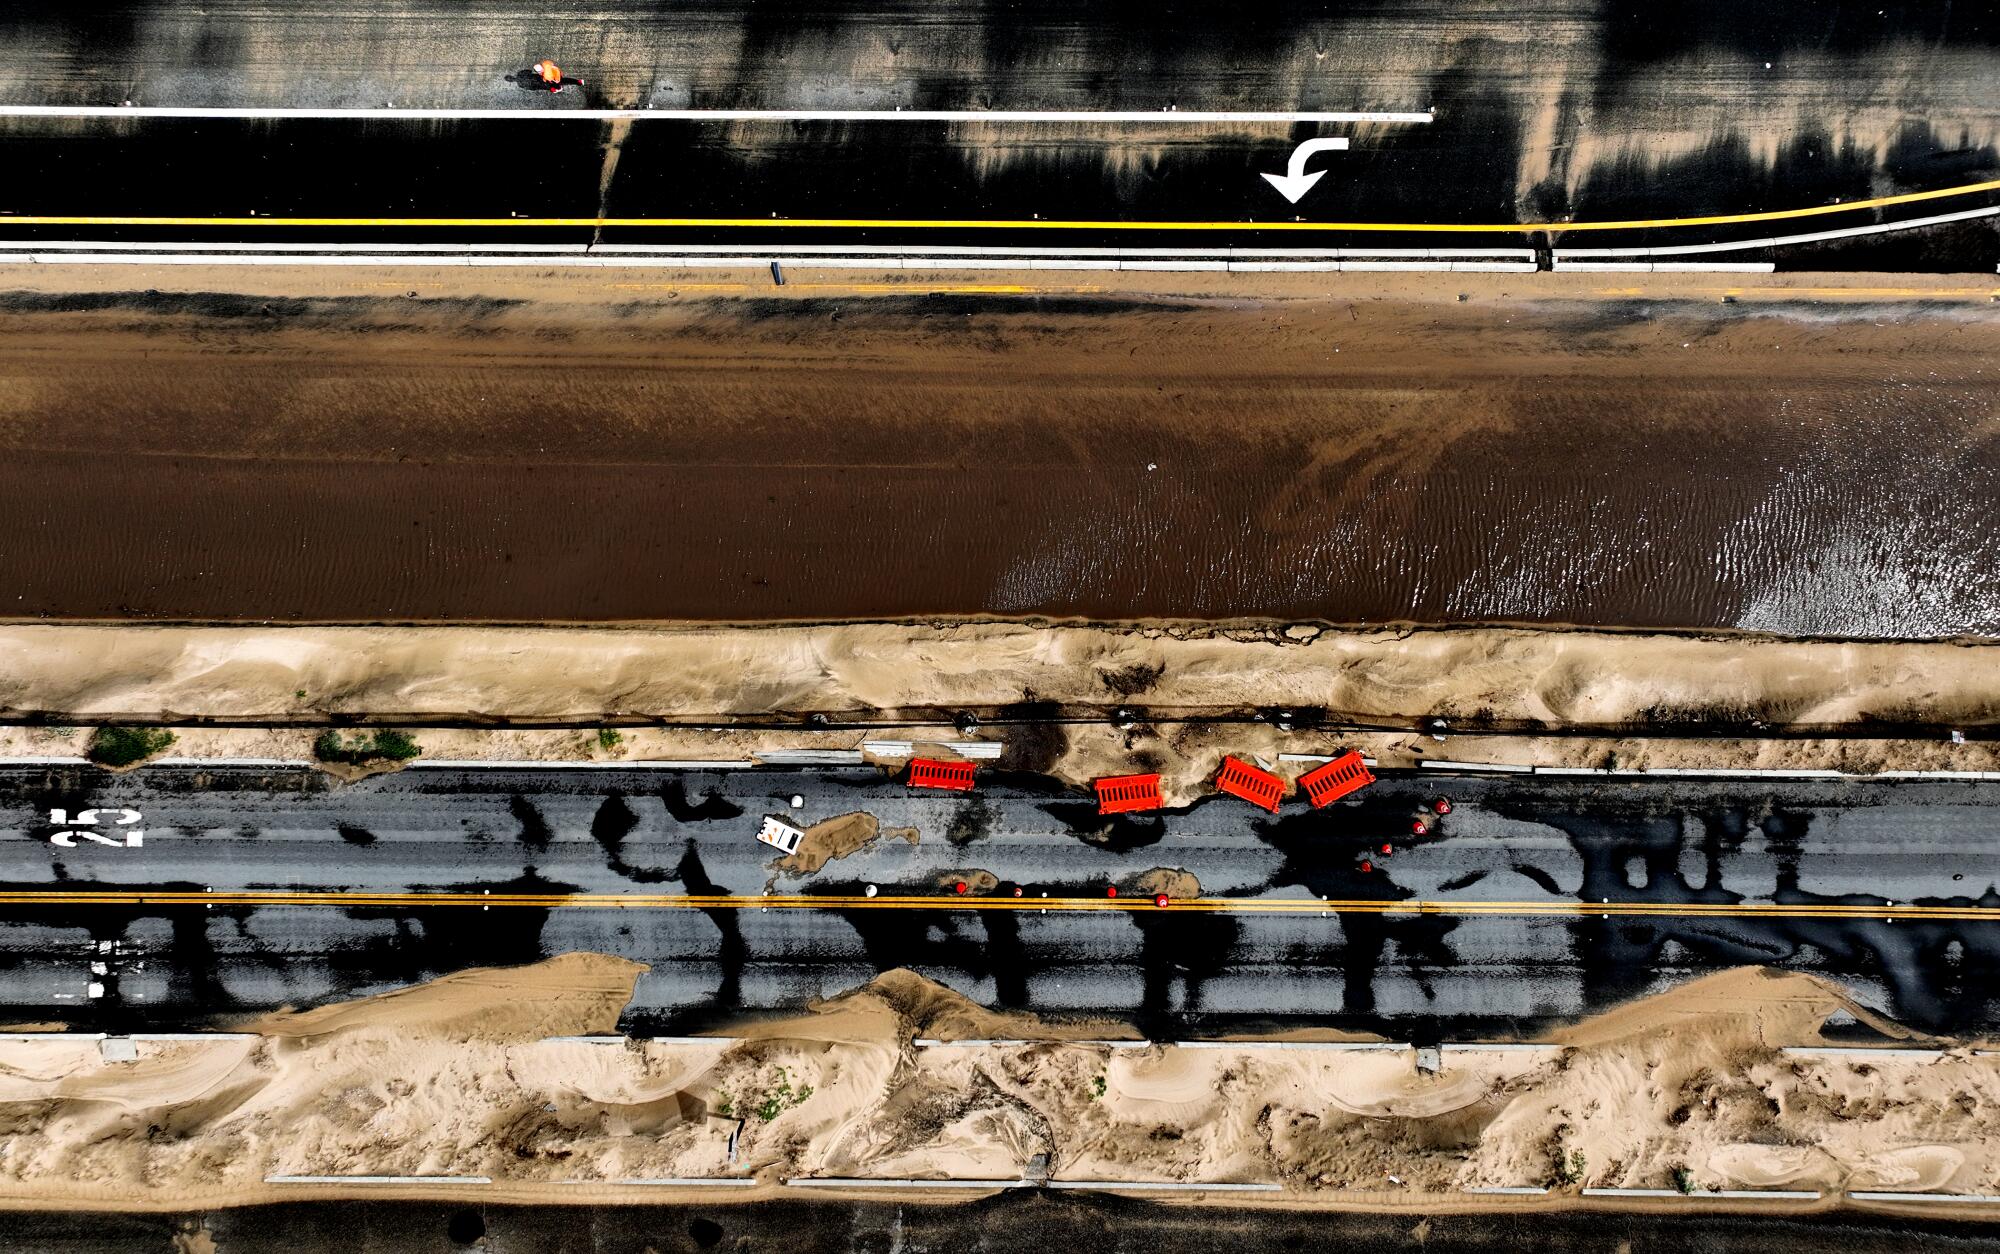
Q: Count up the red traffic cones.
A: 8